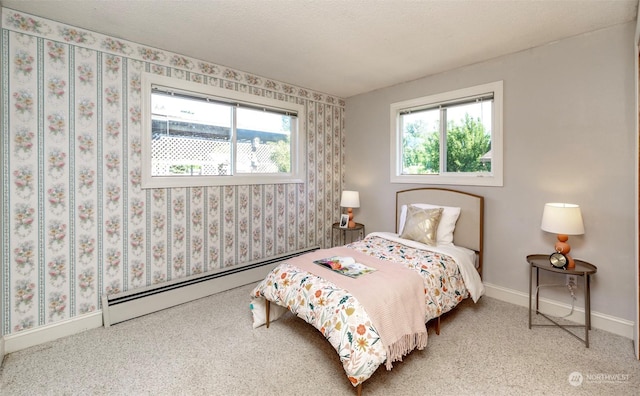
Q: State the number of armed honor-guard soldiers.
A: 0